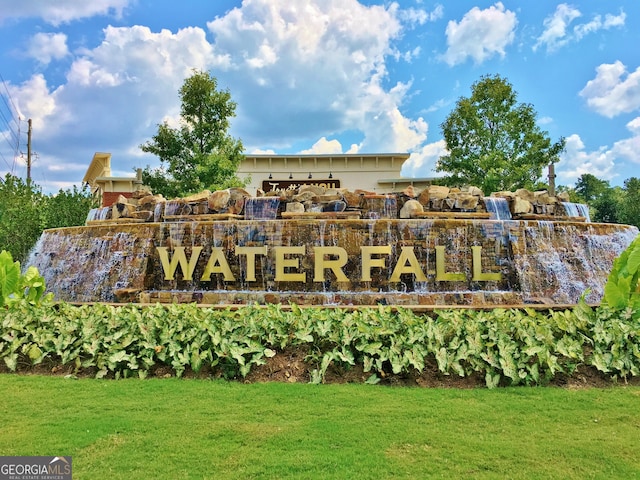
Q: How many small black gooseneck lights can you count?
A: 4